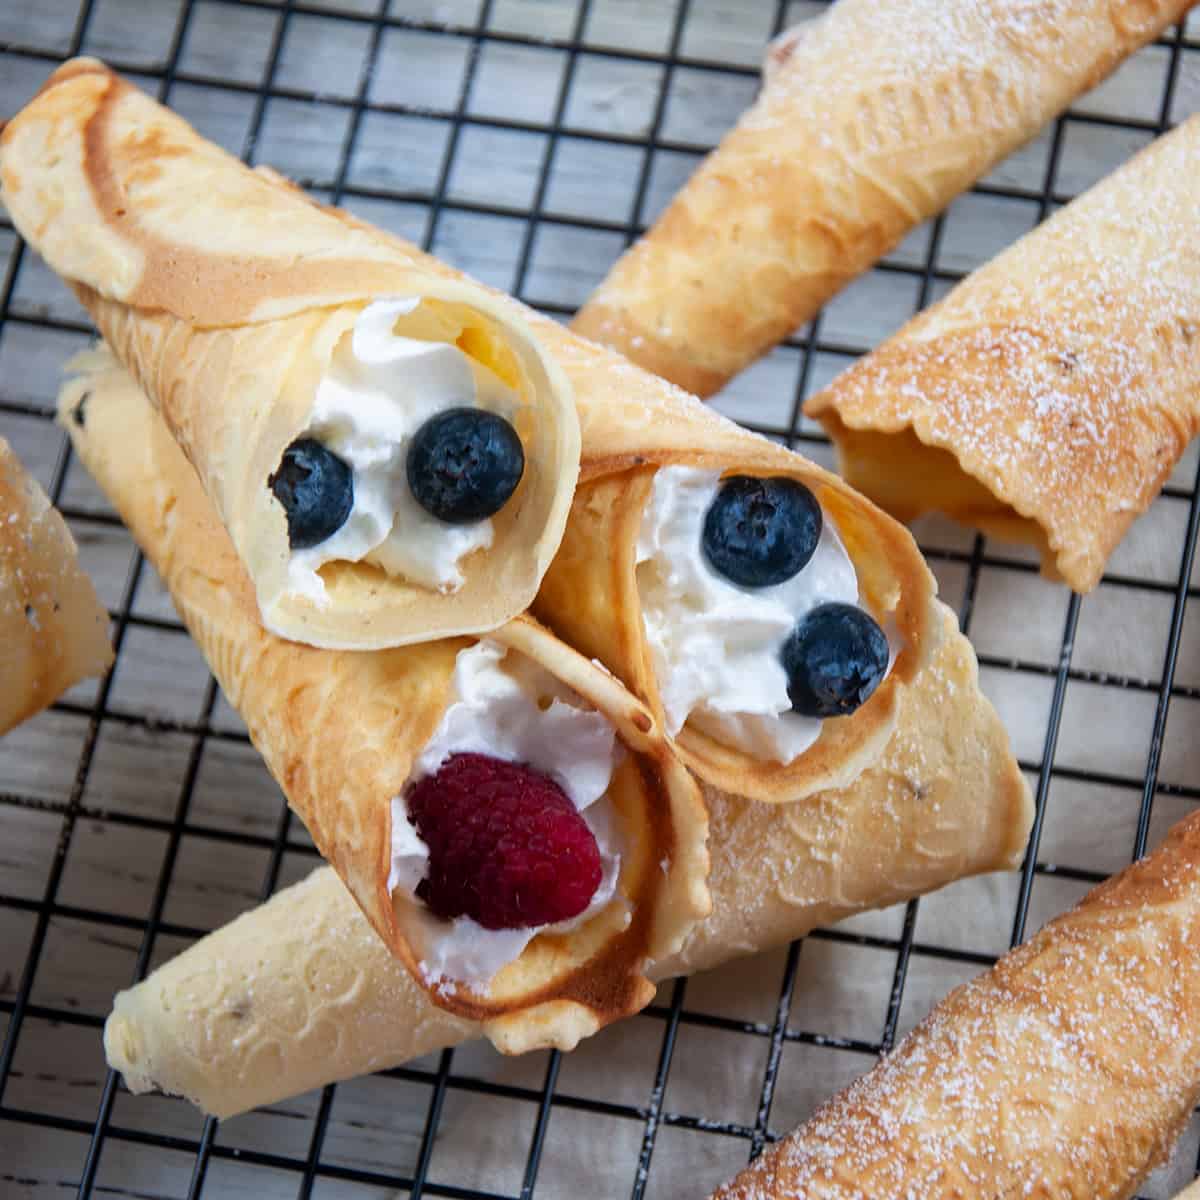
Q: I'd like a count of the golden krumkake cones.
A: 8